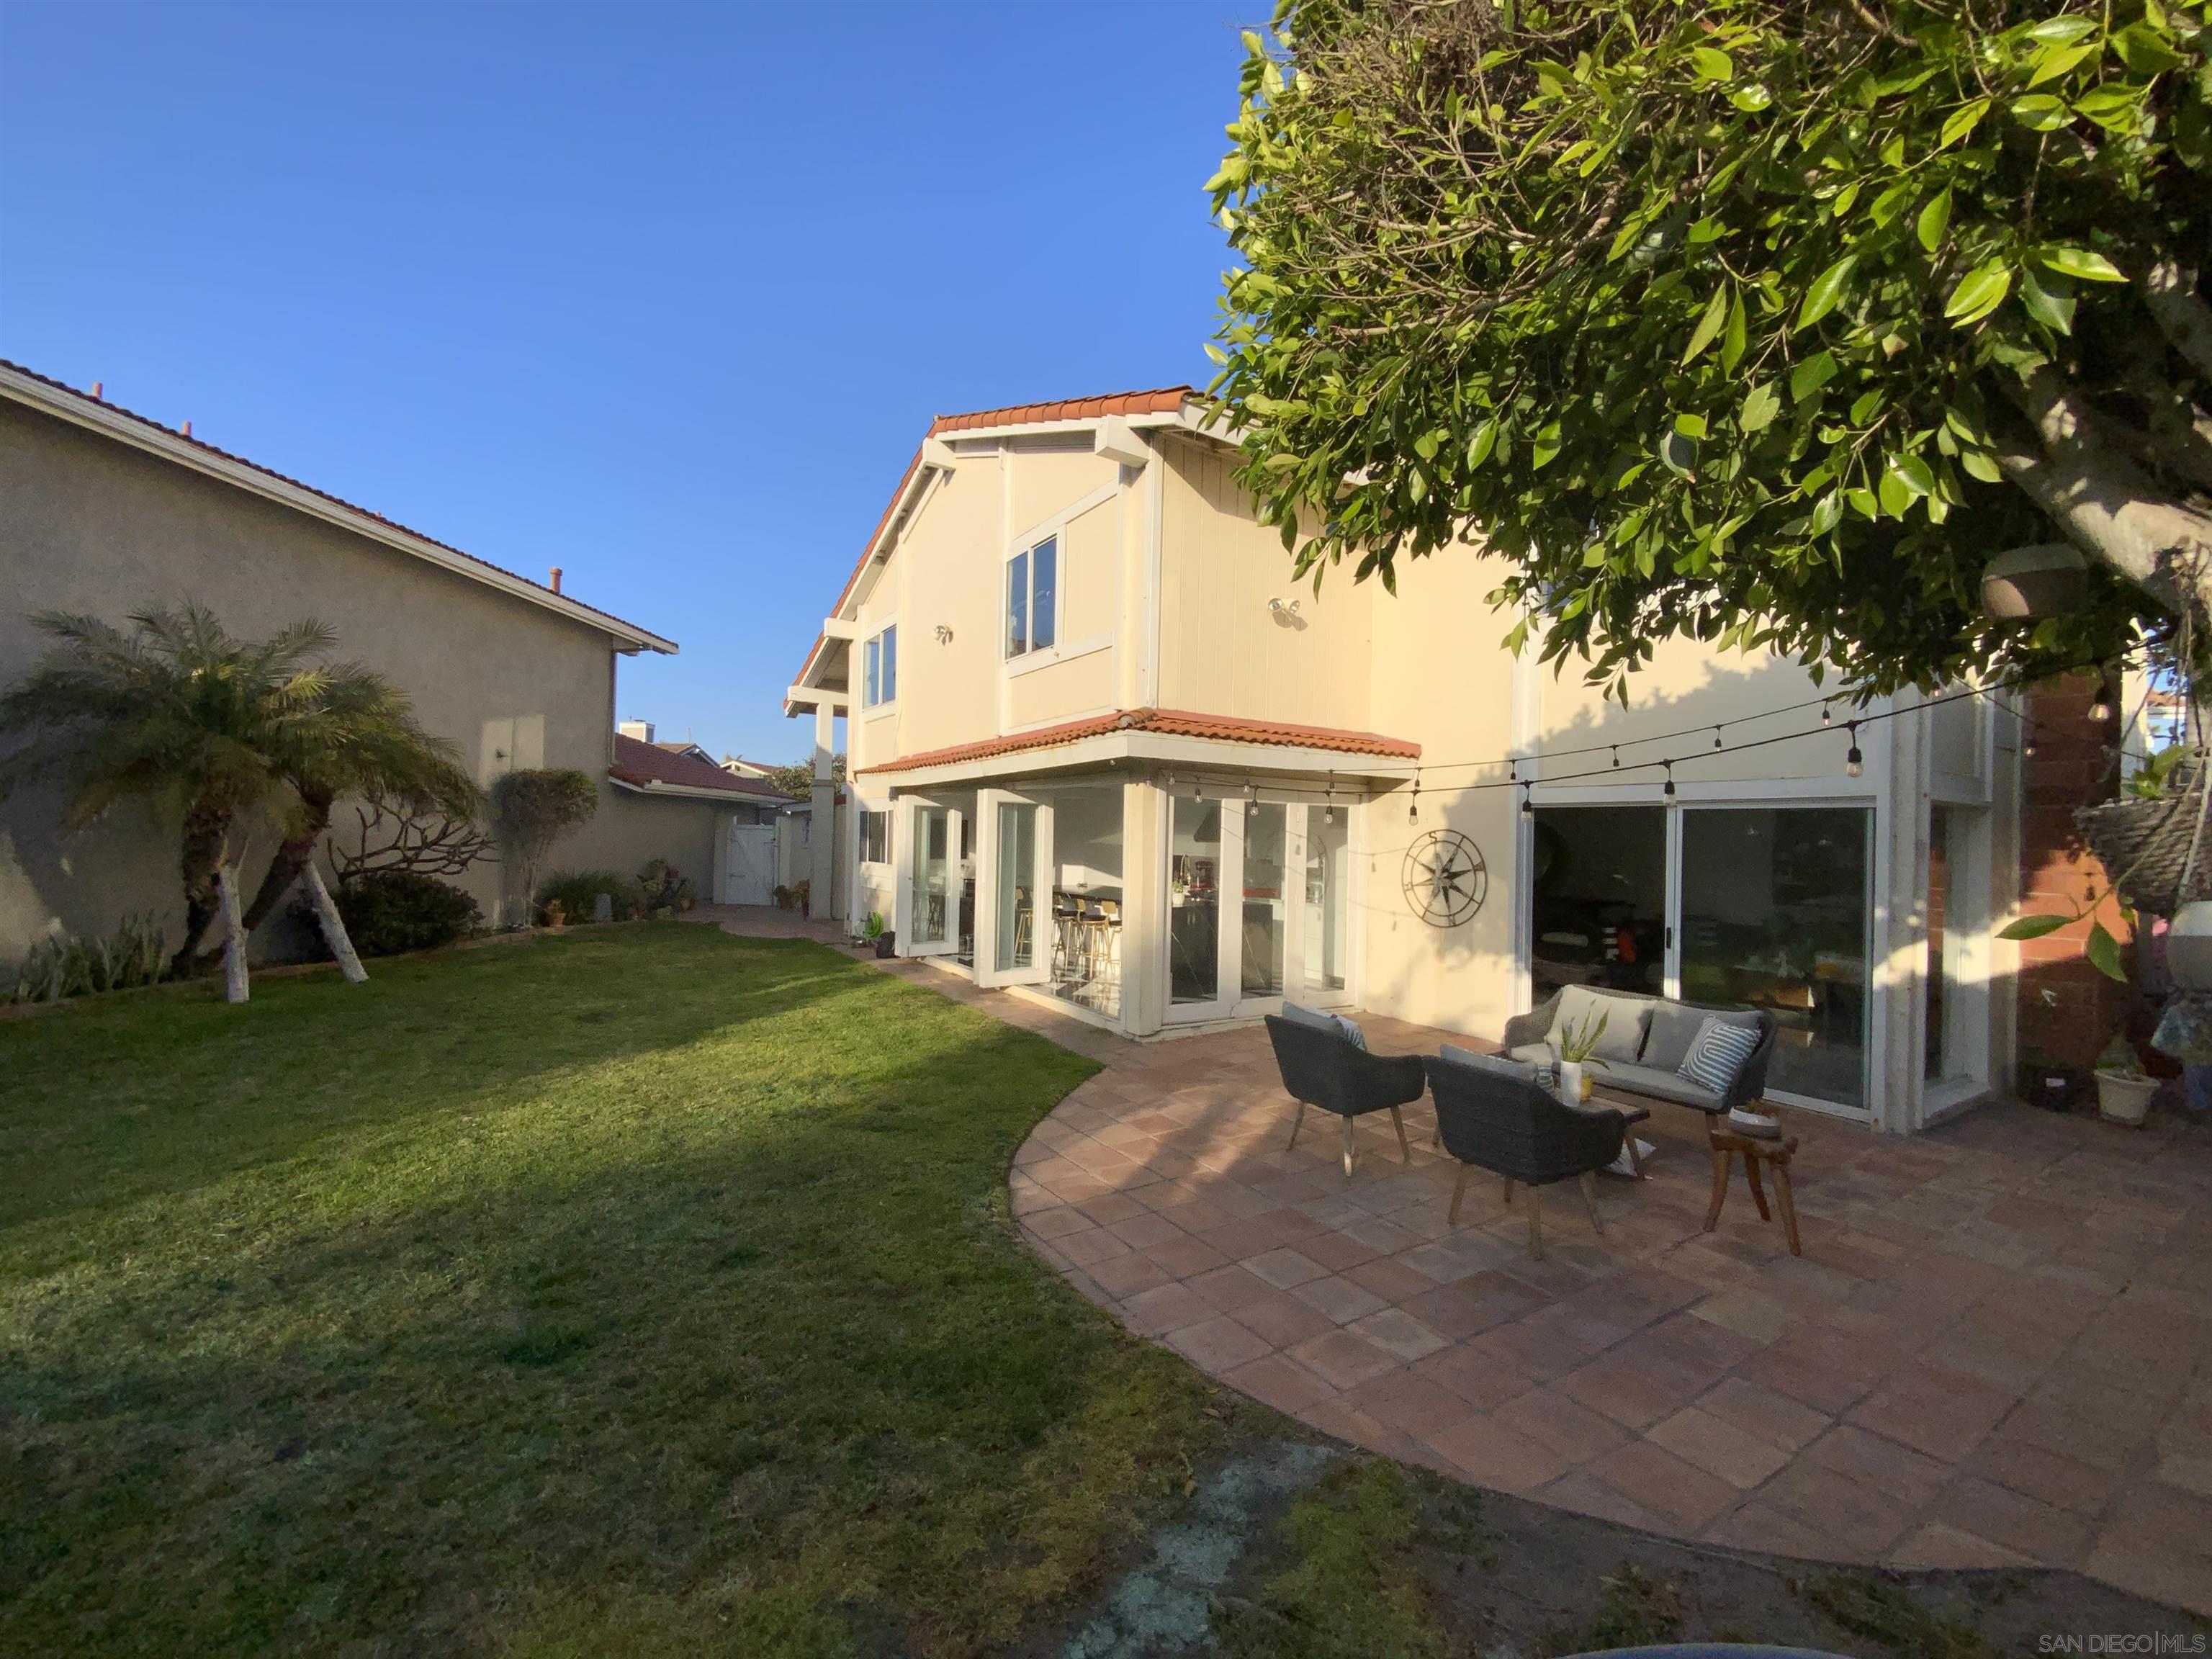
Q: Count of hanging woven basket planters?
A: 1